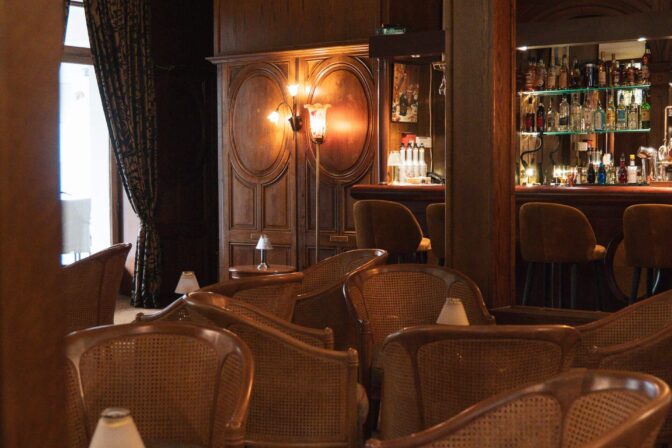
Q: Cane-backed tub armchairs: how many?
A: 9